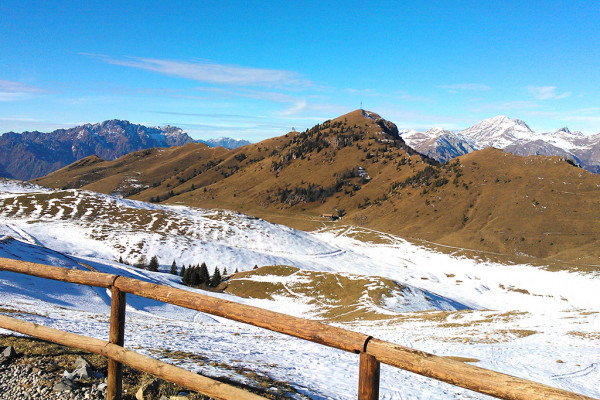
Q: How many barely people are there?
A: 0